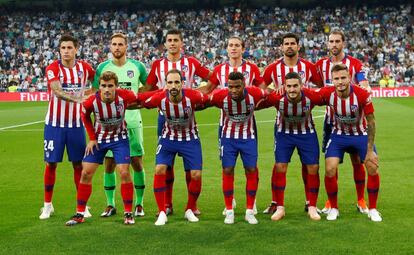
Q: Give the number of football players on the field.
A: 11